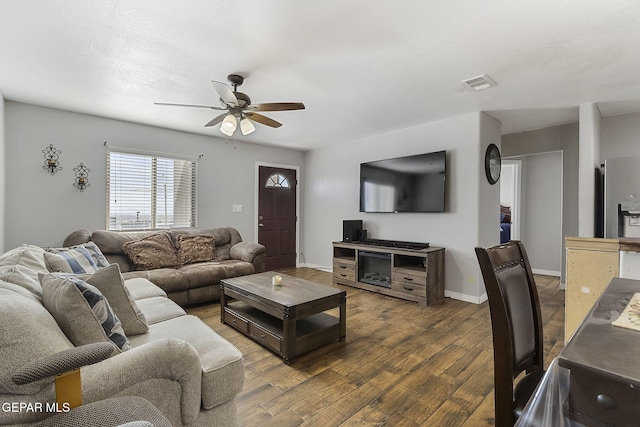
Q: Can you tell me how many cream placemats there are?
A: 1